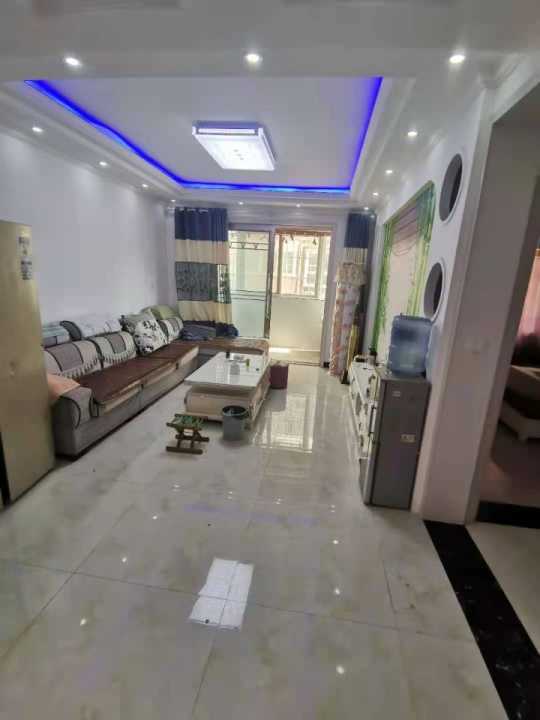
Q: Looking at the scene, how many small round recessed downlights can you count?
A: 13